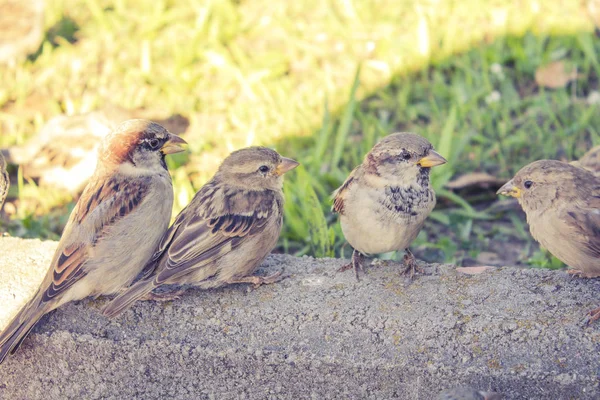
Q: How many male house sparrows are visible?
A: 2